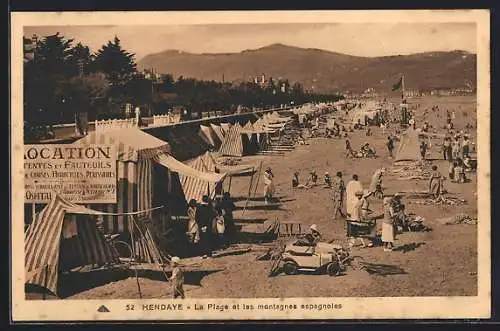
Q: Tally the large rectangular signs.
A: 1